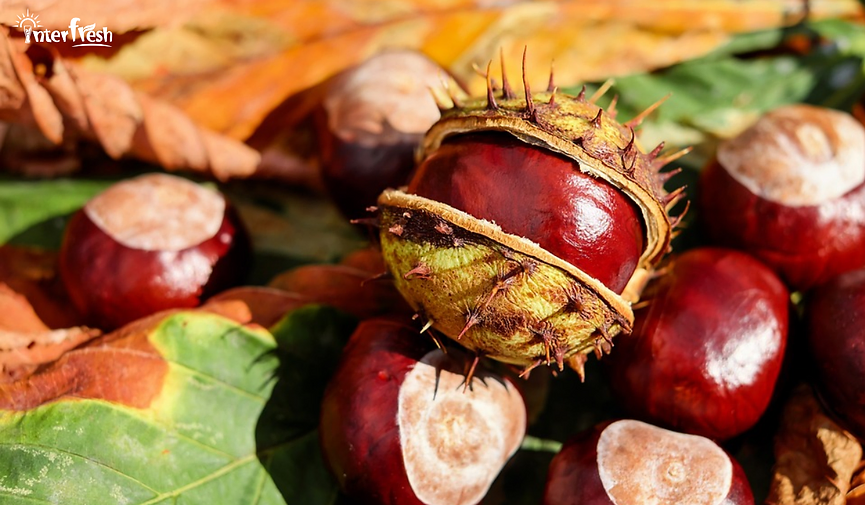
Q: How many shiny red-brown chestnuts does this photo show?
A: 8